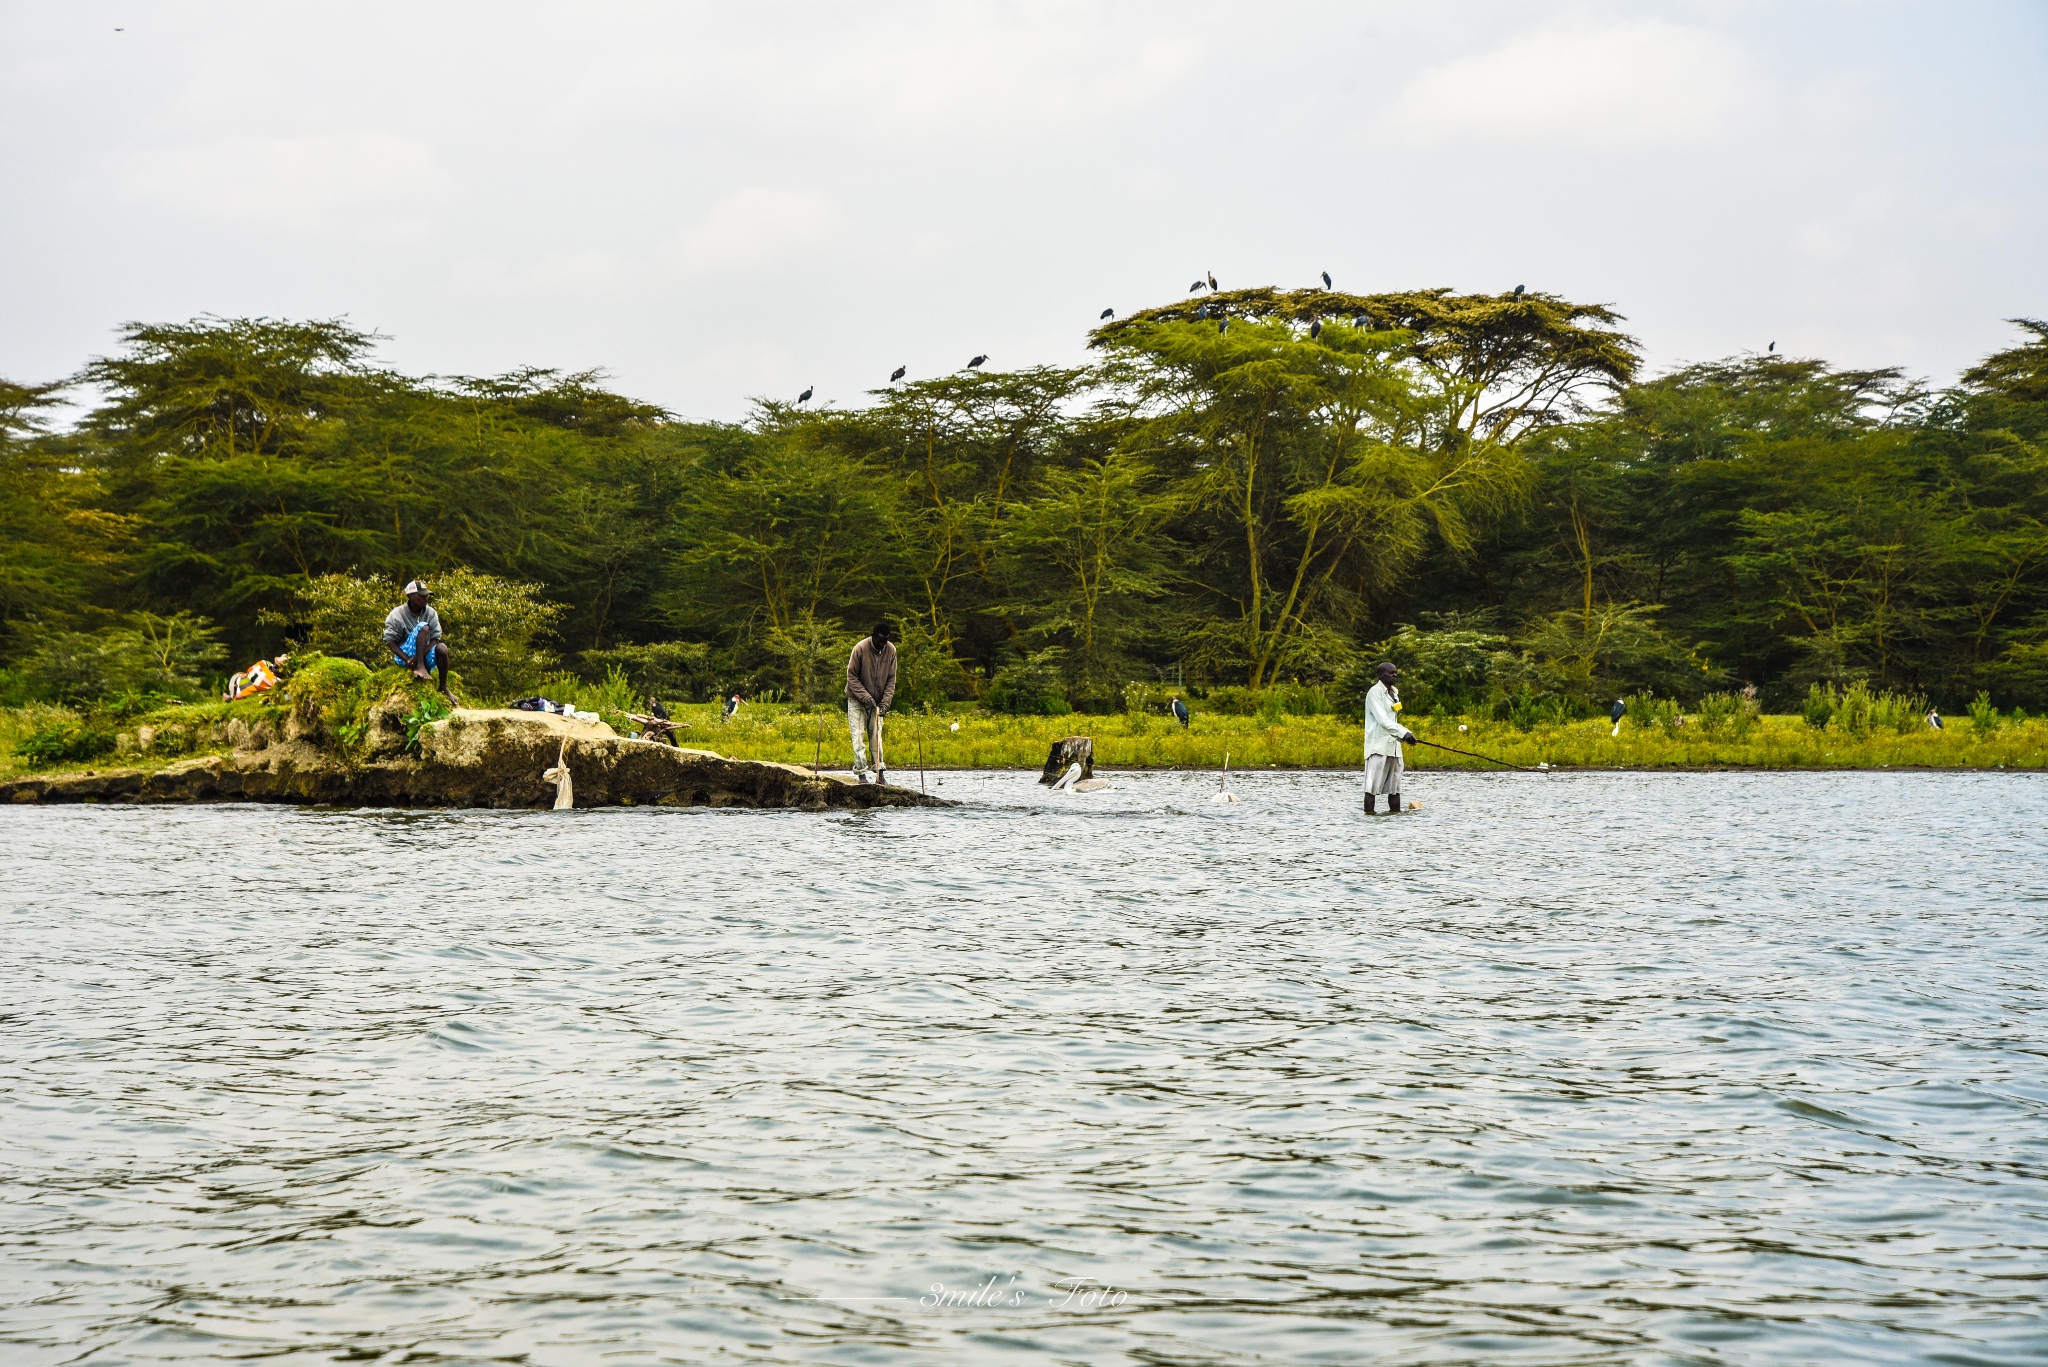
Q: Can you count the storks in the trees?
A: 13